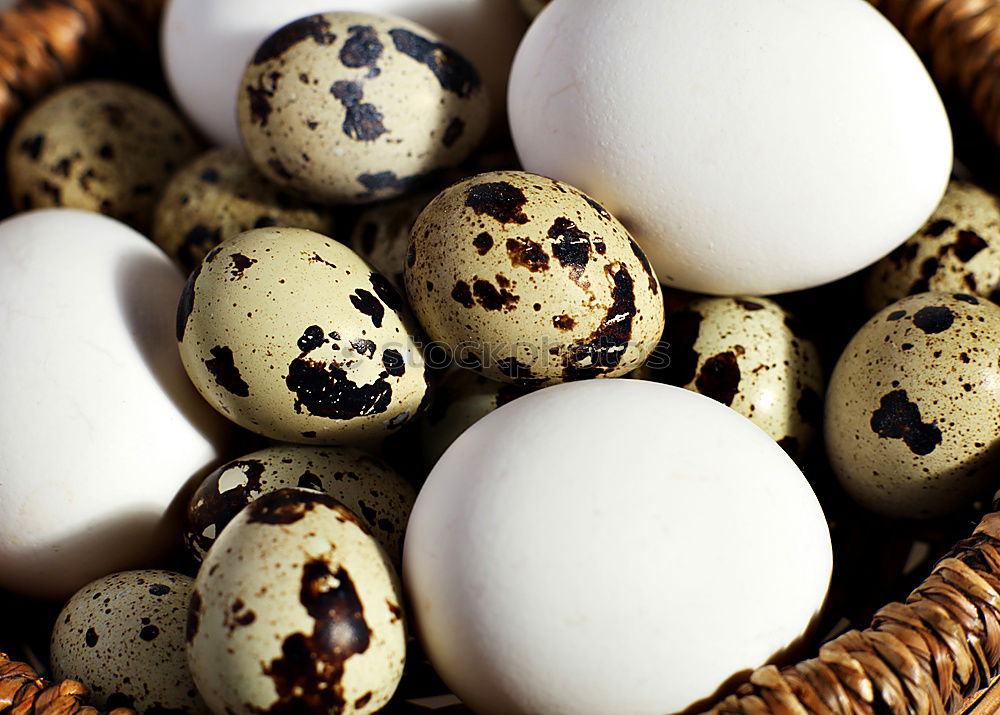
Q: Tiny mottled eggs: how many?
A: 13